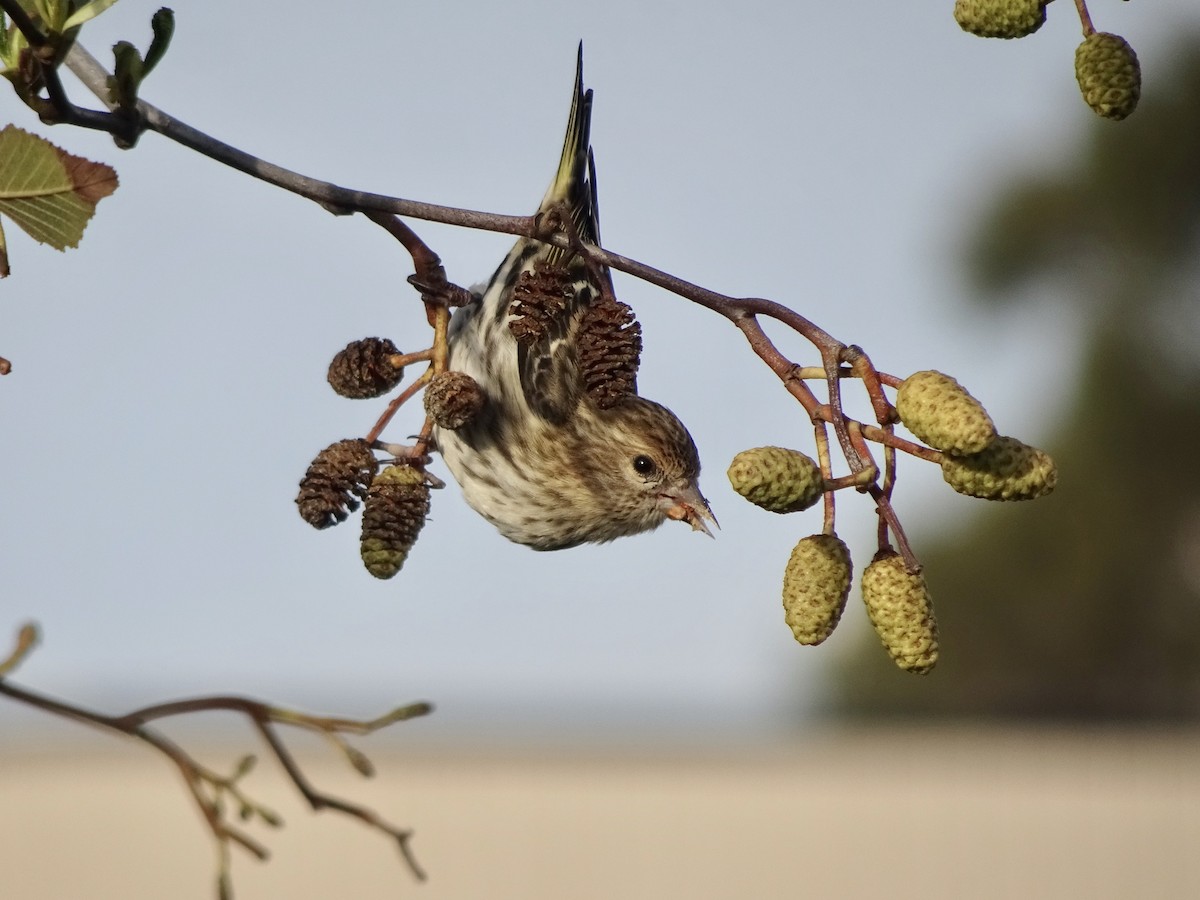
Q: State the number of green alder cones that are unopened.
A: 7